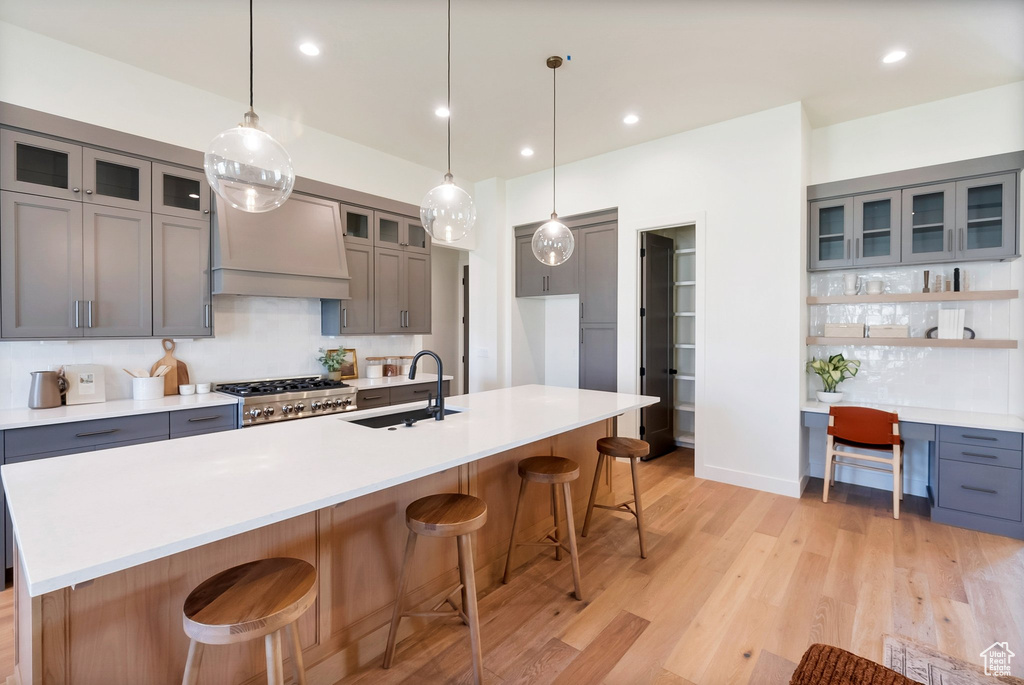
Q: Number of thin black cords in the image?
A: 3